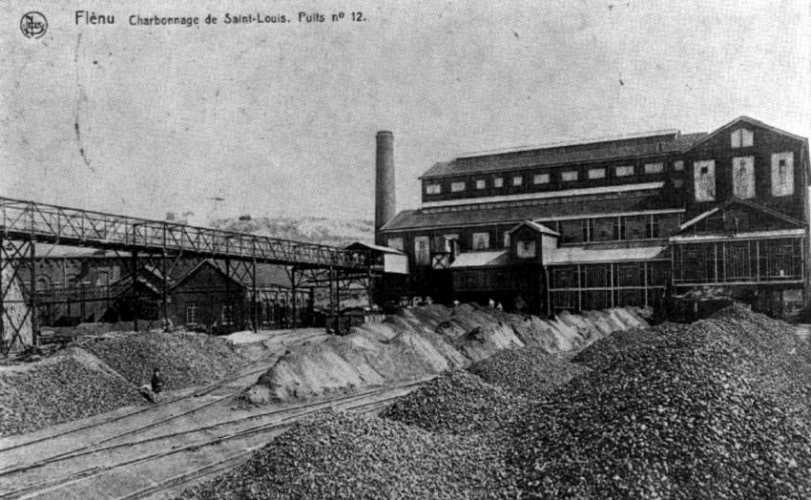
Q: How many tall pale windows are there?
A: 3